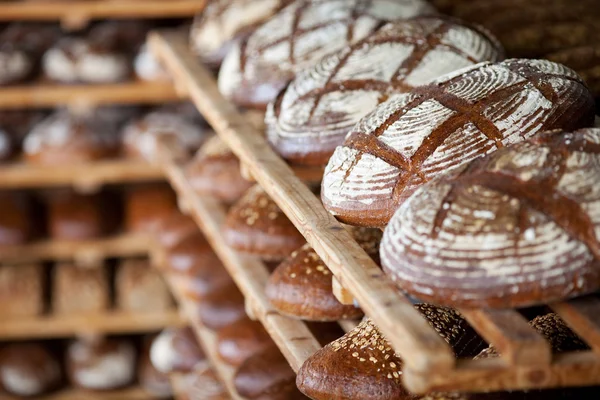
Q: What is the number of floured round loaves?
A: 5